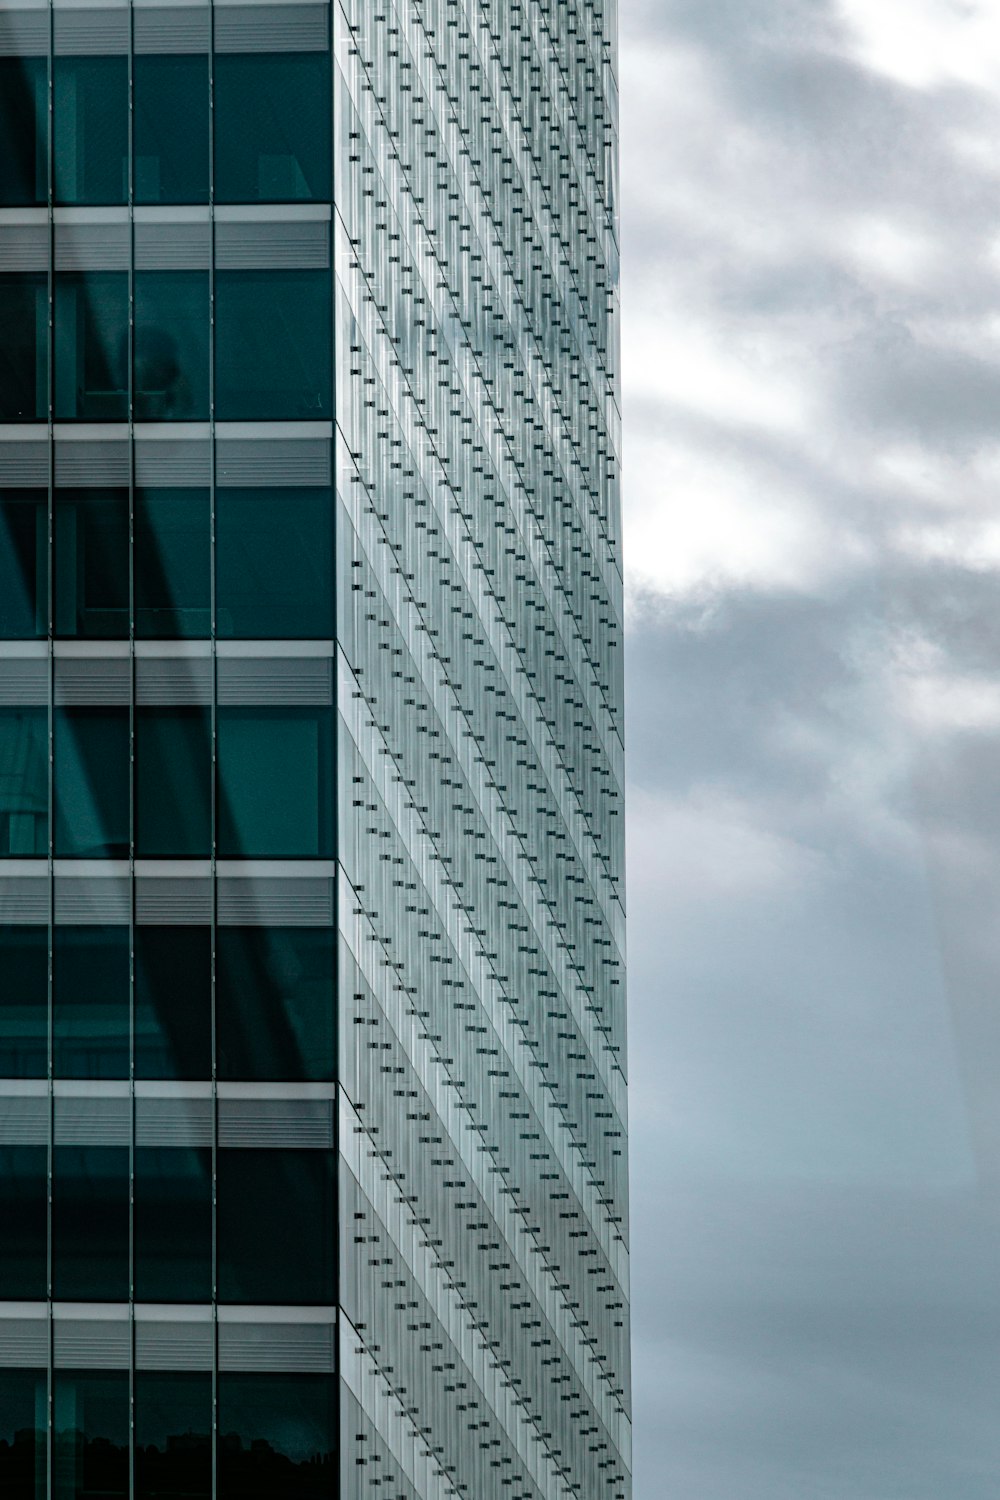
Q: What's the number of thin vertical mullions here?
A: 3